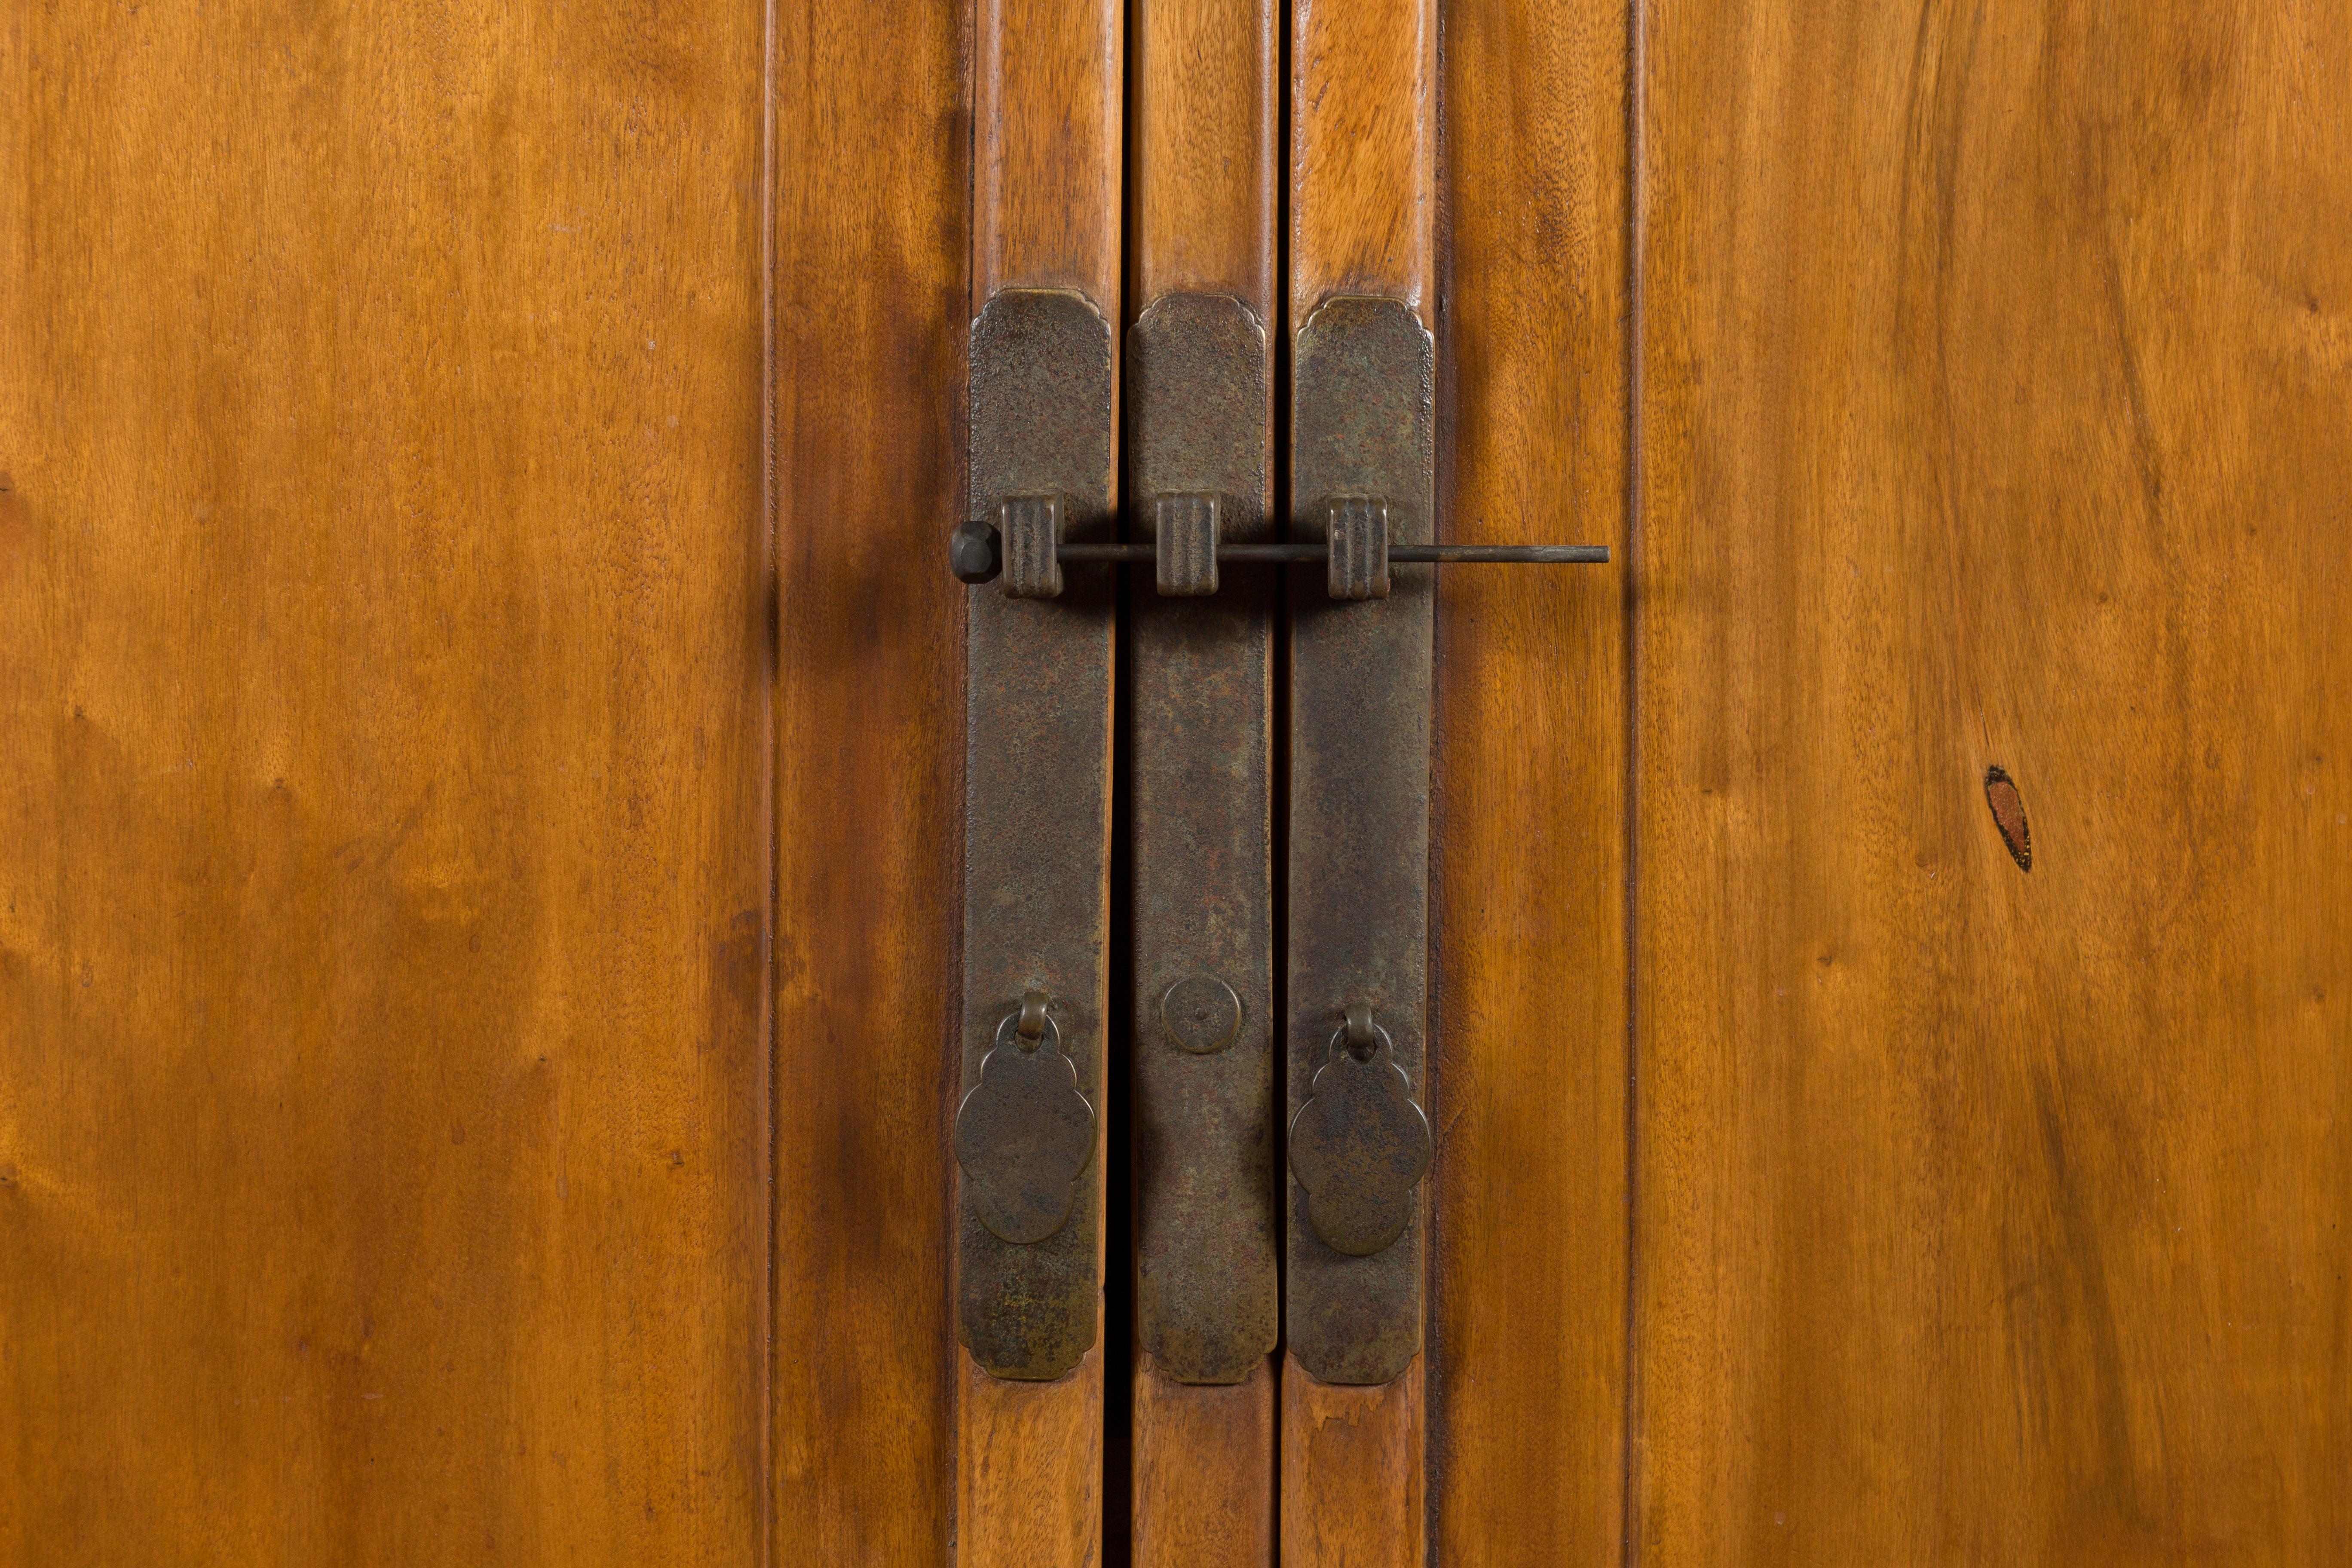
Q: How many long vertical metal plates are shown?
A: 3